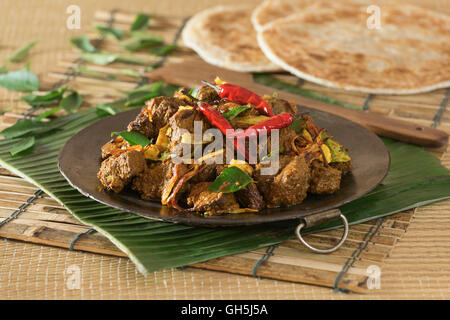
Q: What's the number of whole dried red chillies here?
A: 3